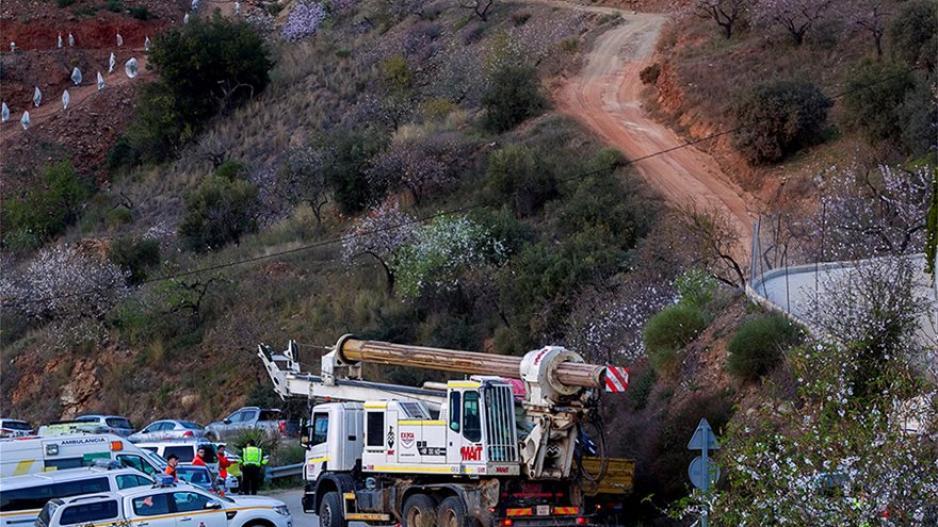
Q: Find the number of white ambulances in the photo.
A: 1